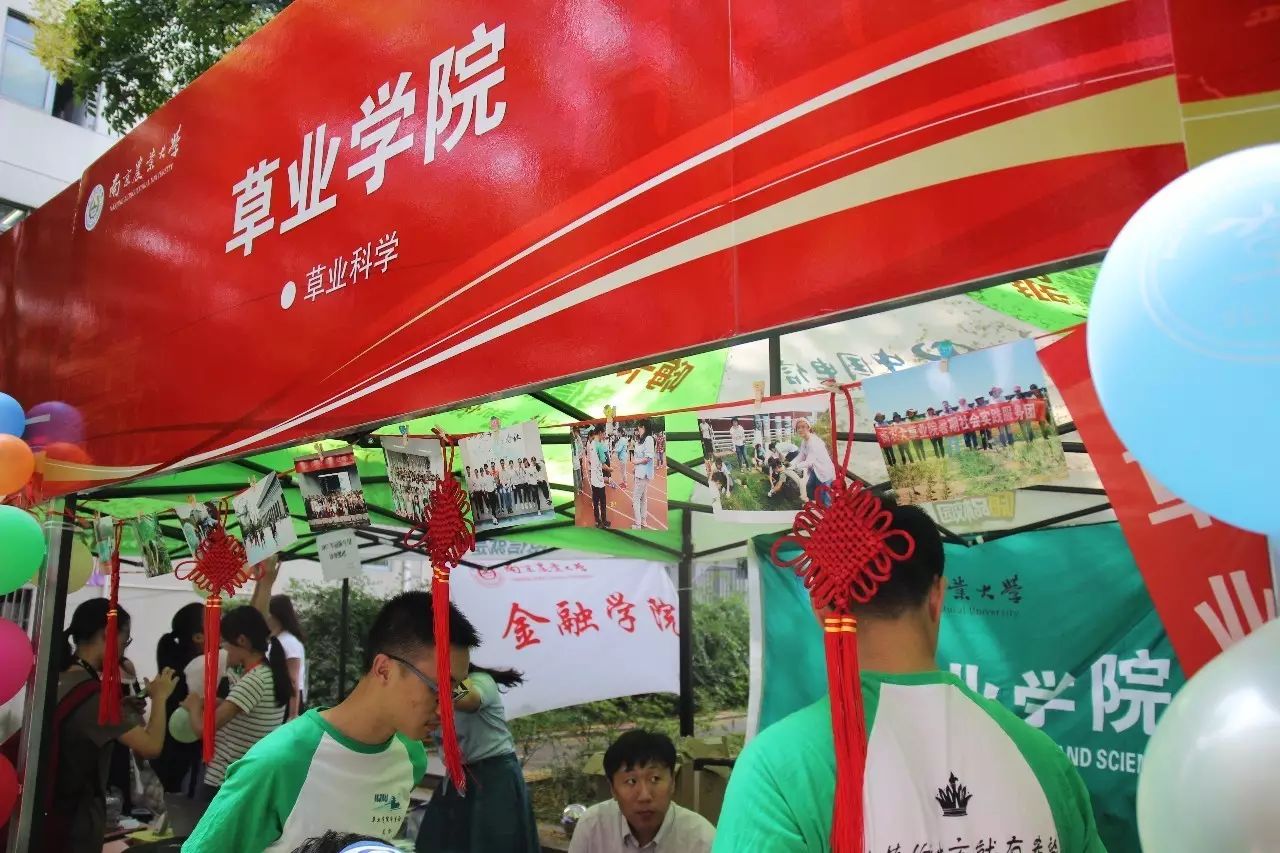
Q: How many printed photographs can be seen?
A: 10